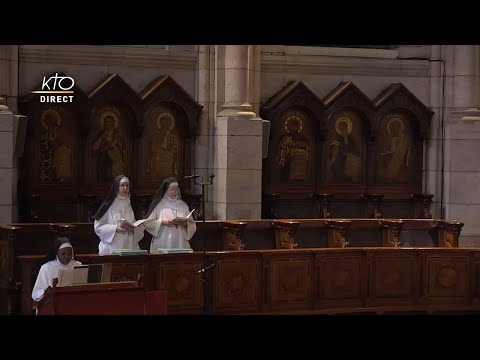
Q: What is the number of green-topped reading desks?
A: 2